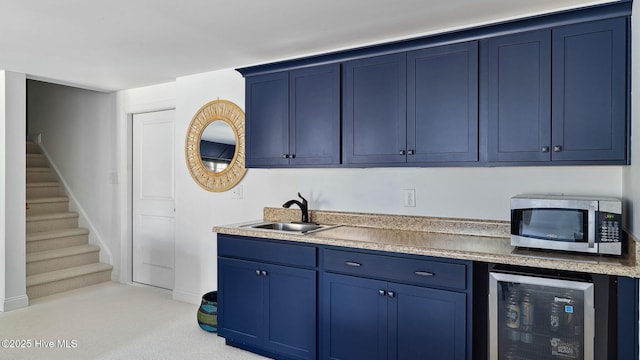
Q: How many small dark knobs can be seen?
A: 10